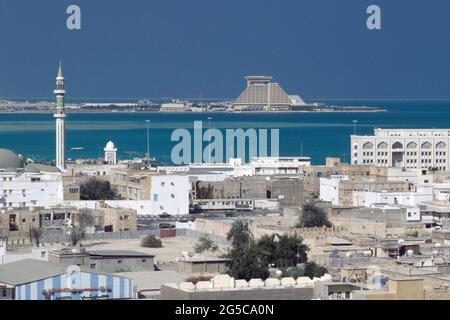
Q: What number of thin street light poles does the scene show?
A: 3